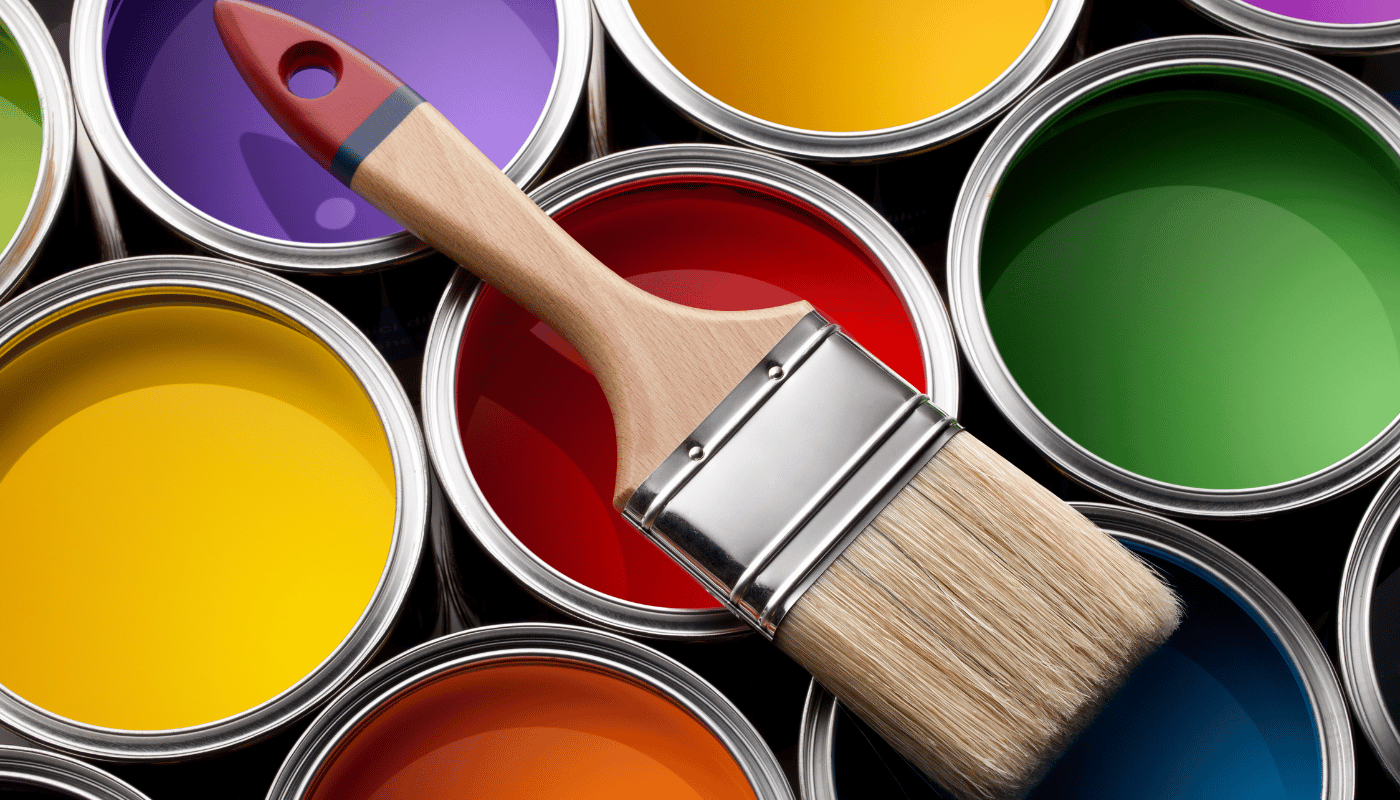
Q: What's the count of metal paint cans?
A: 11